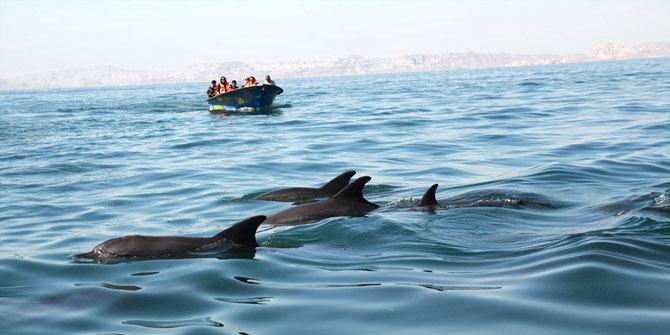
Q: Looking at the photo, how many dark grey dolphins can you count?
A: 4